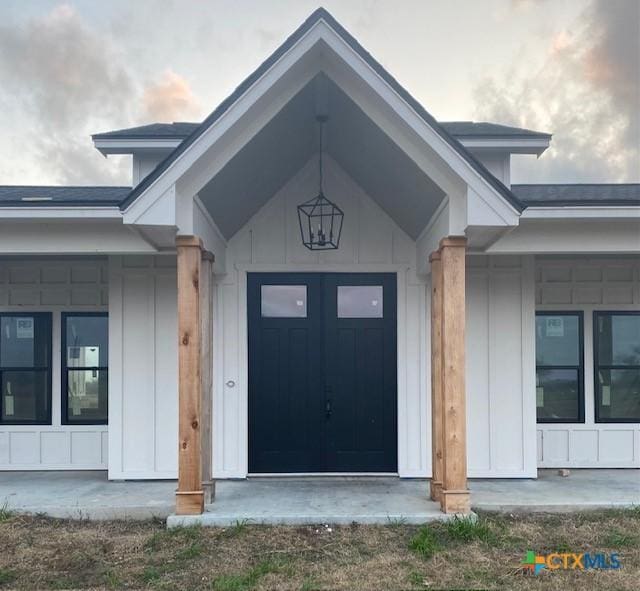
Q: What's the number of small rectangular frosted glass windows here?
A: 2